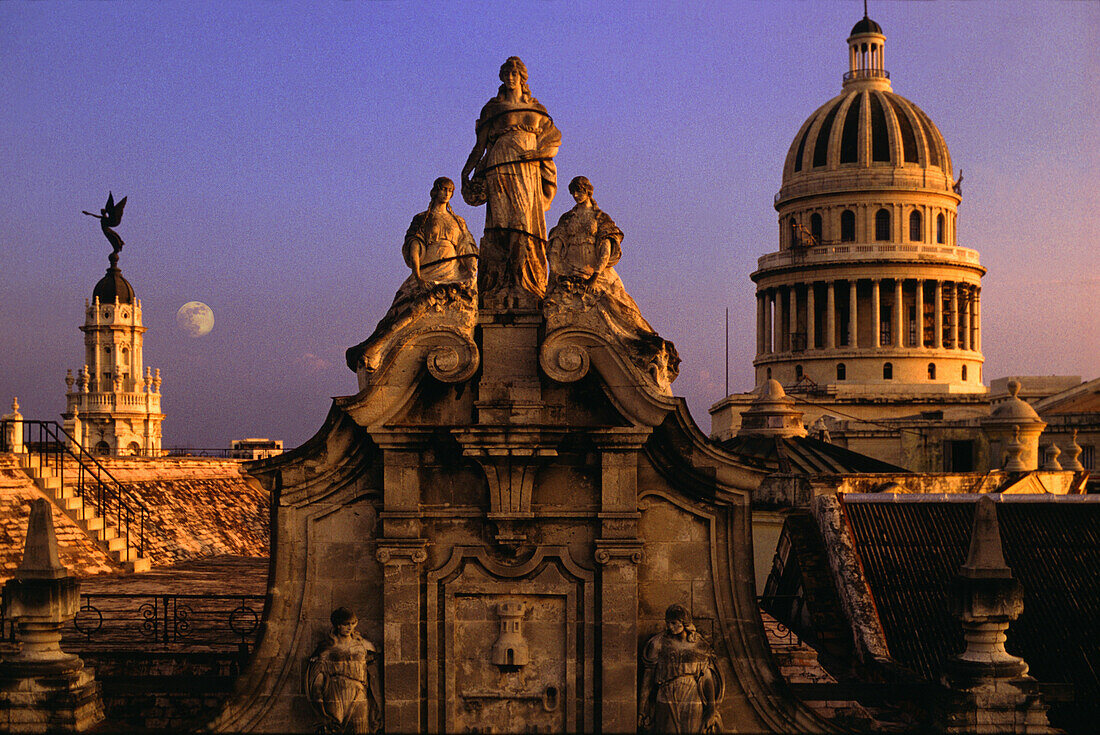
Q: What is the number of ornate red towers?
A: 0